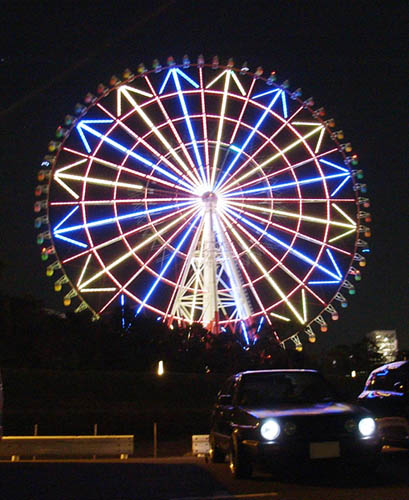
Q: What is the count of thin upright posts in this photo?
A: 3